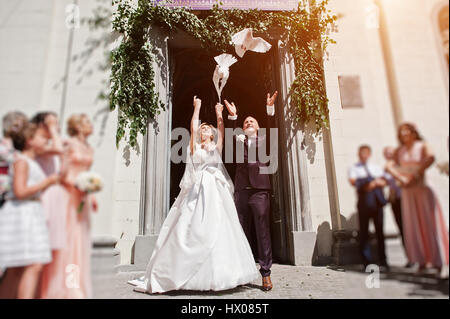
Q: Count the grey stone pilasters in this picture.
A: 2